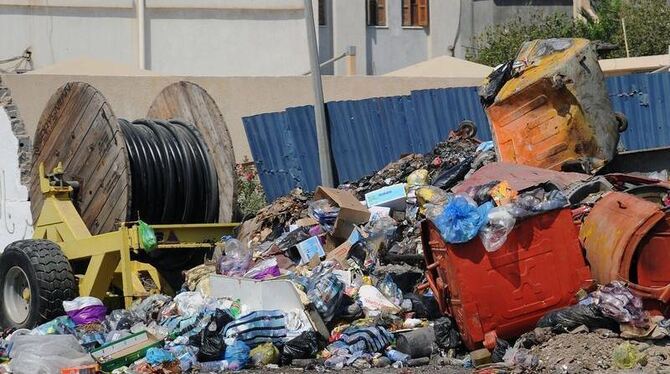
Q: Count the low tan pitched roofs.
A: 2